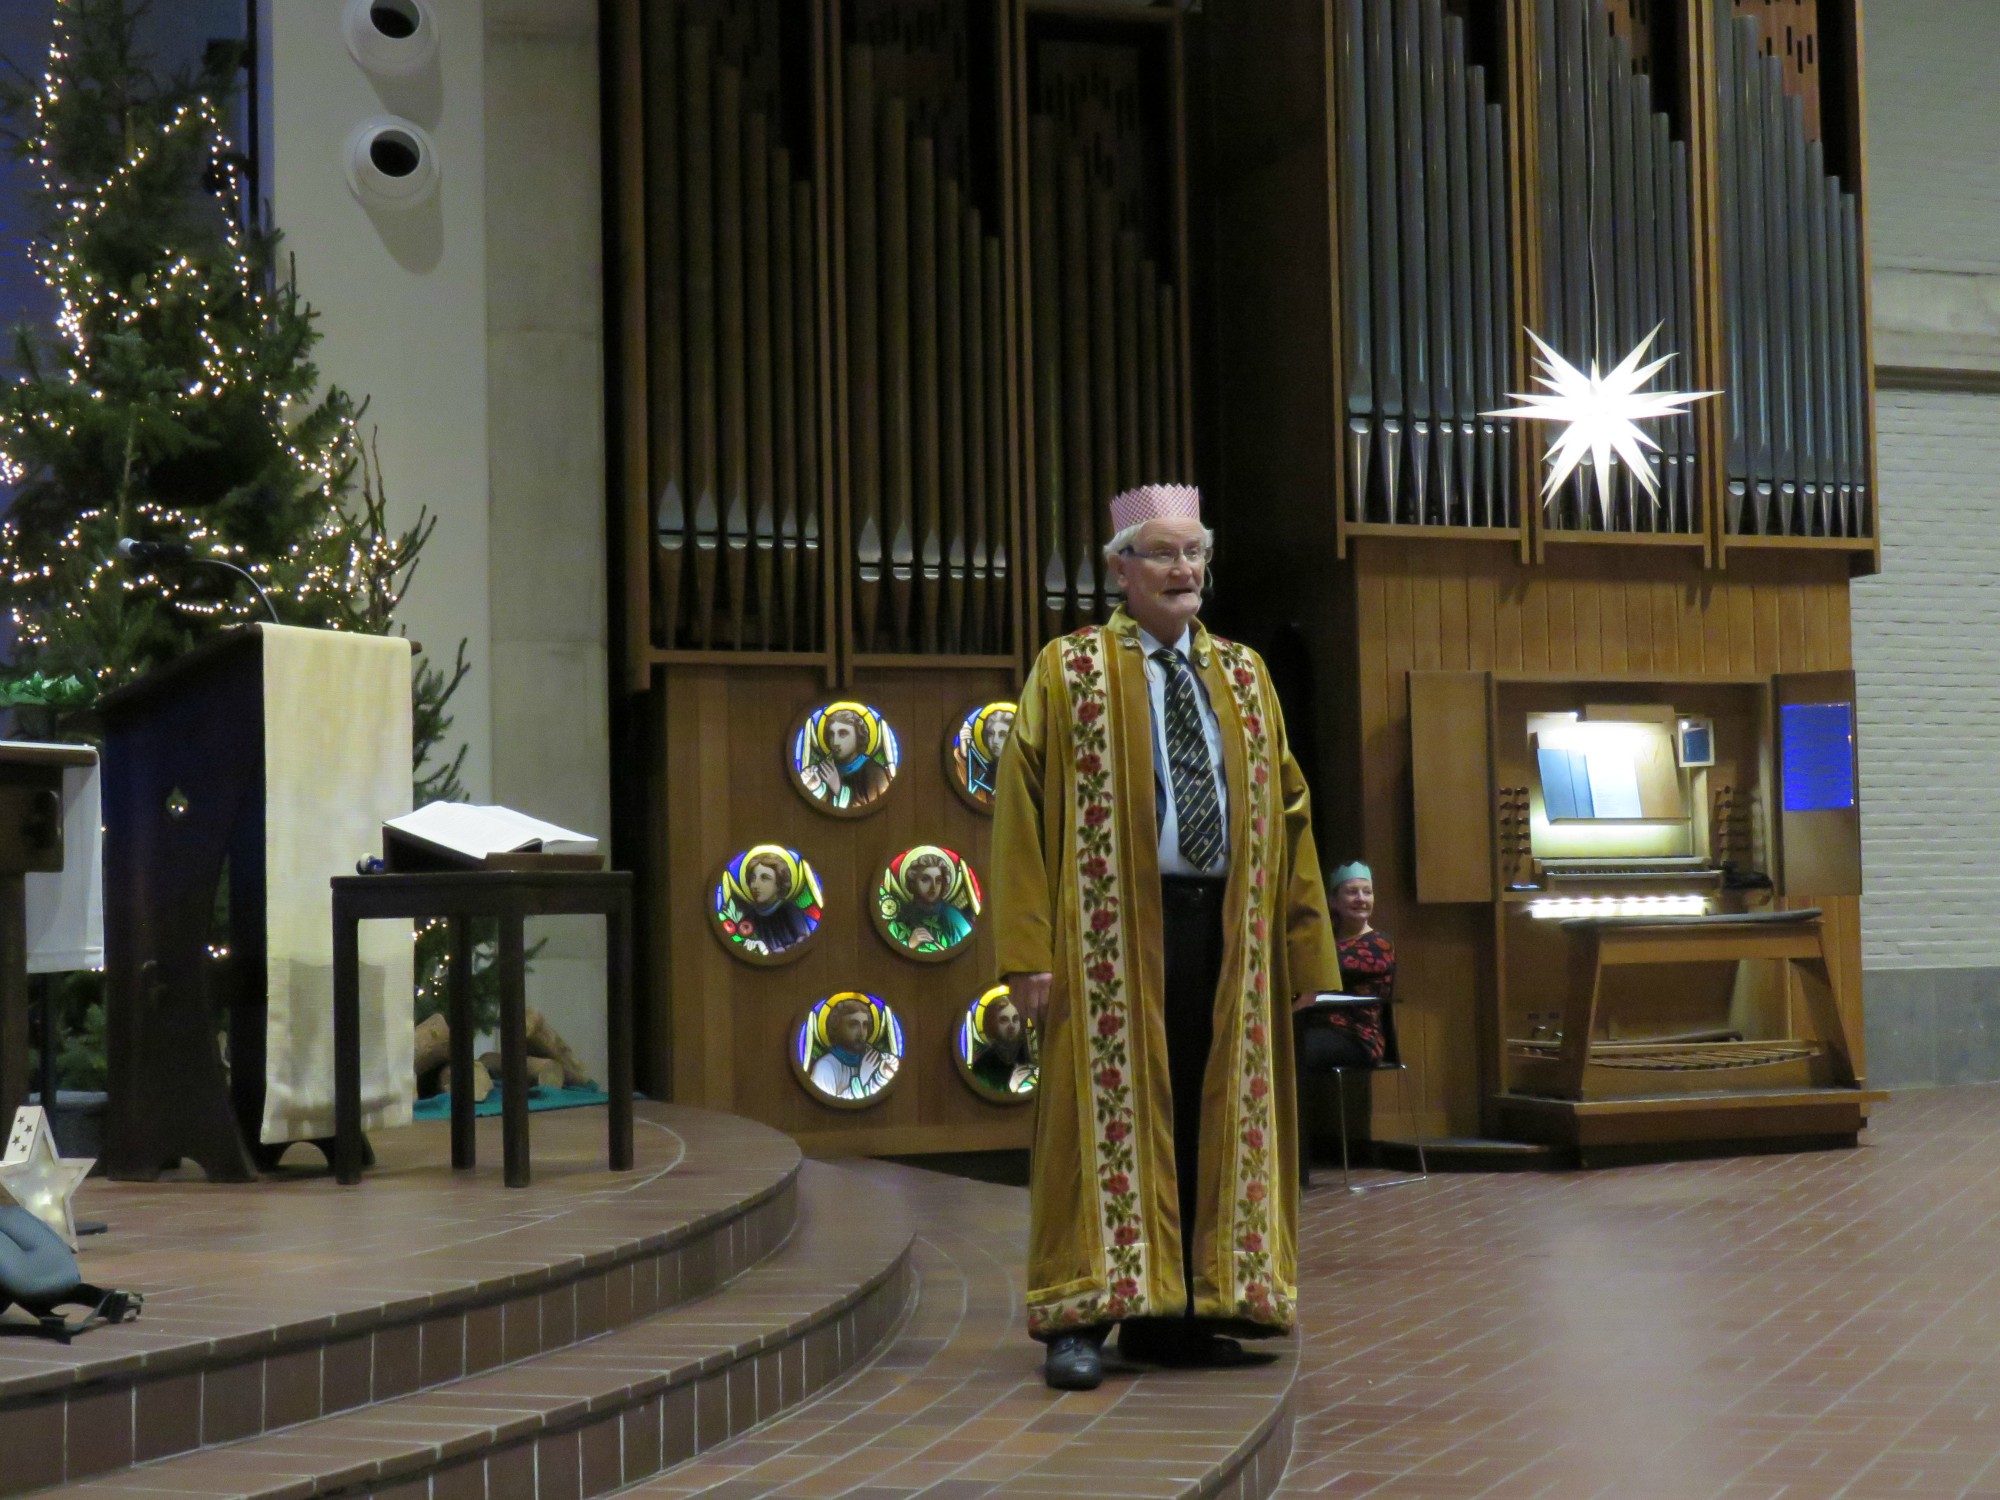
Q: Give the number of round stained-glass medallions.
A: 6